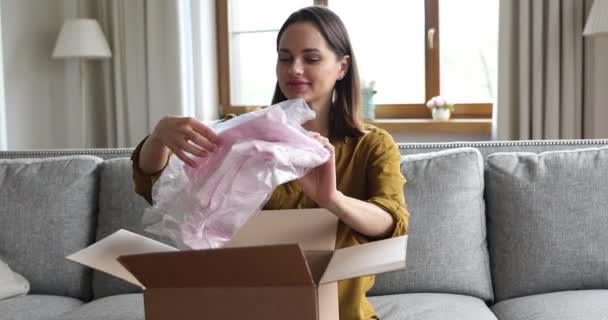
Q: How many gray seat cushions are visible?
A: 4